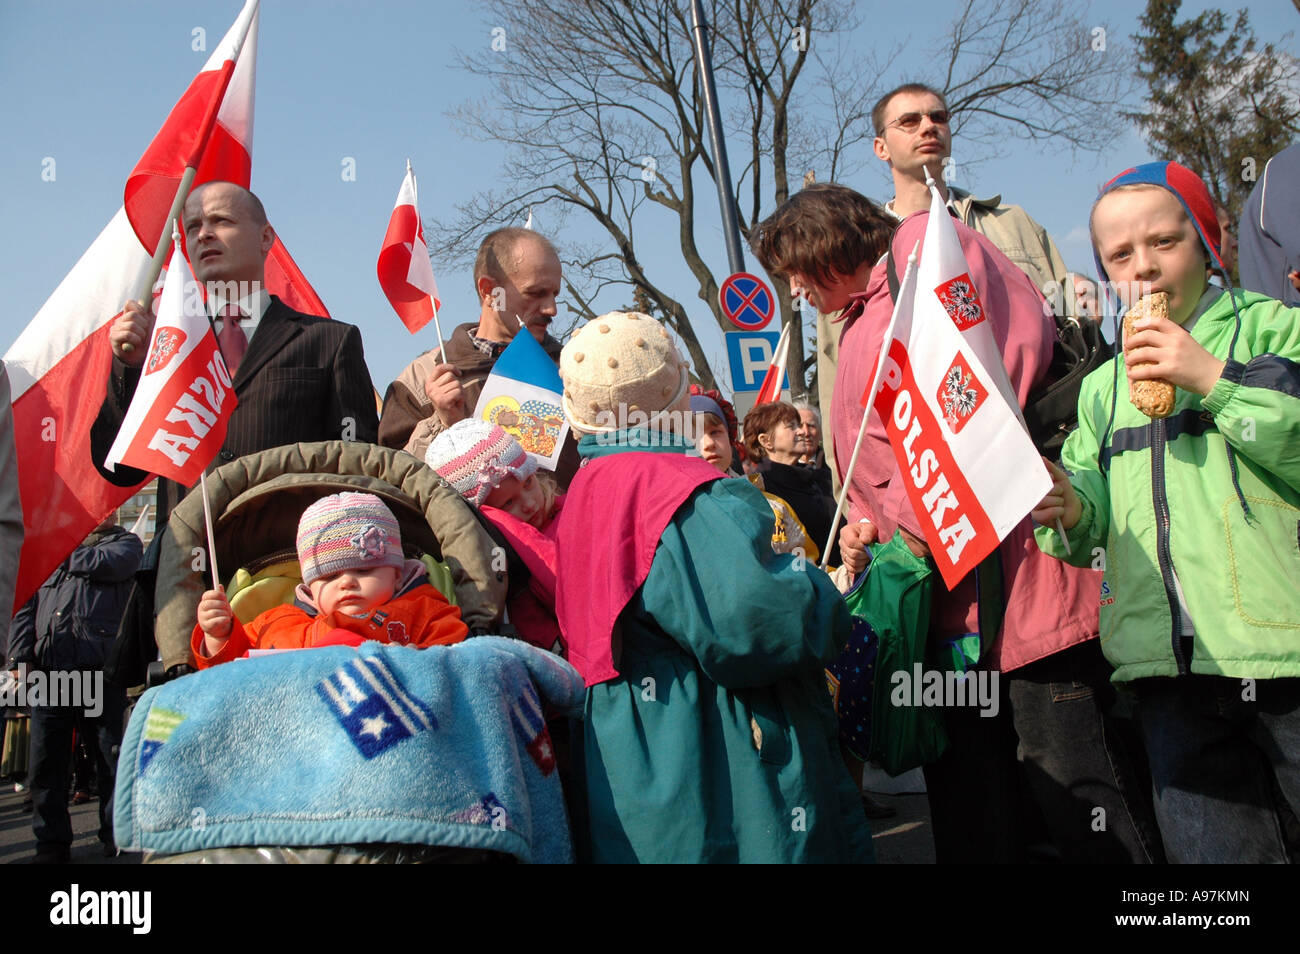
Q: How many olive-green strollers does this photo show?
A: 1